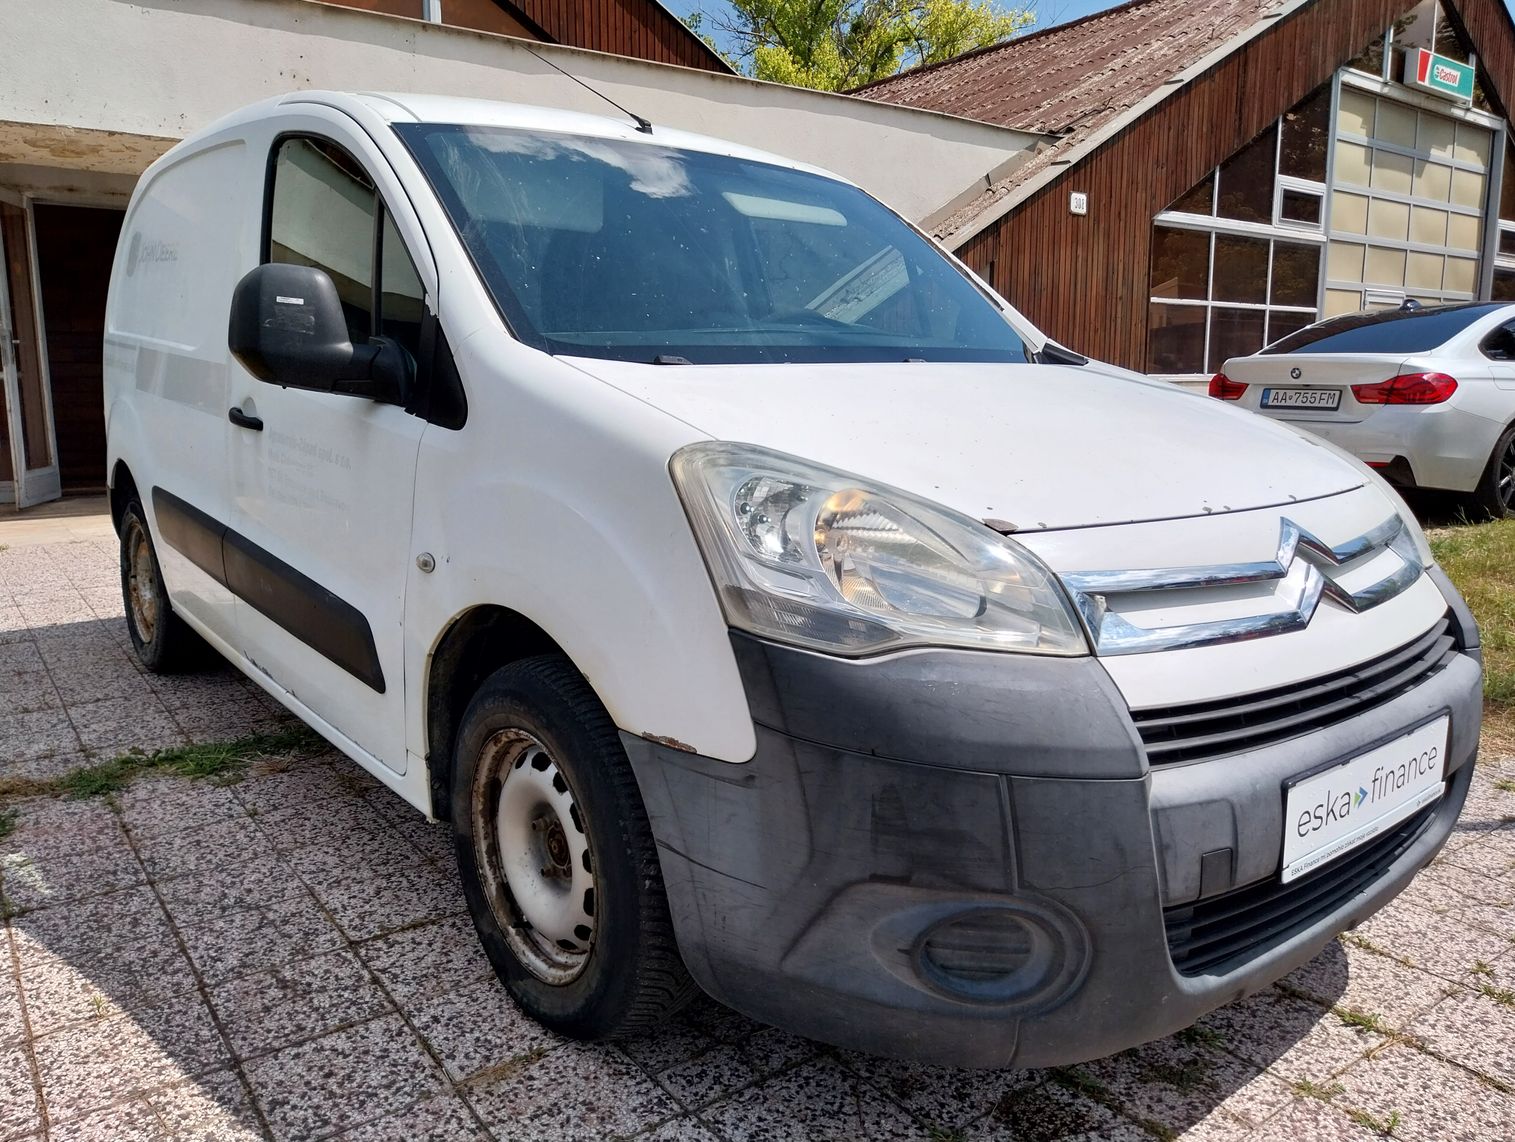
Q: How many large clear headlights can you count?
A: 1